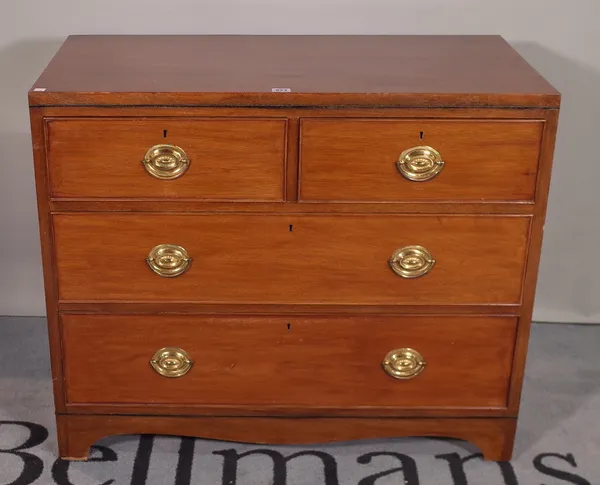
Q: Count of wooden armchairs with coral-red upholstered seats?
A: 0